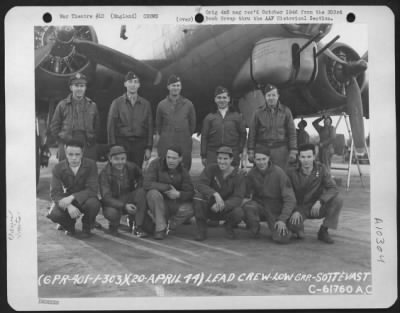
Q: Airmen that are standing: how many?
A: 5